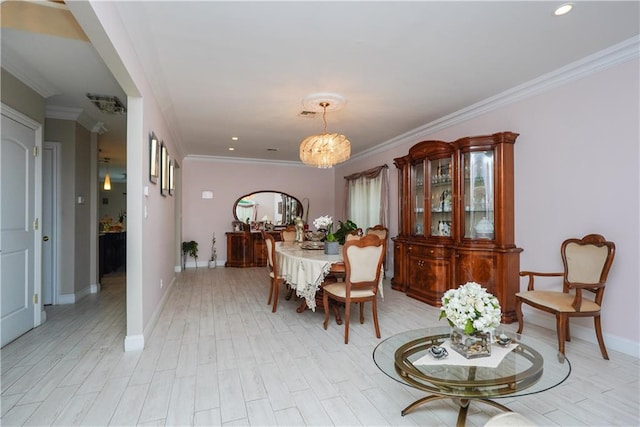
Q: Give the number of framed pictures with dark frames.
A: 3